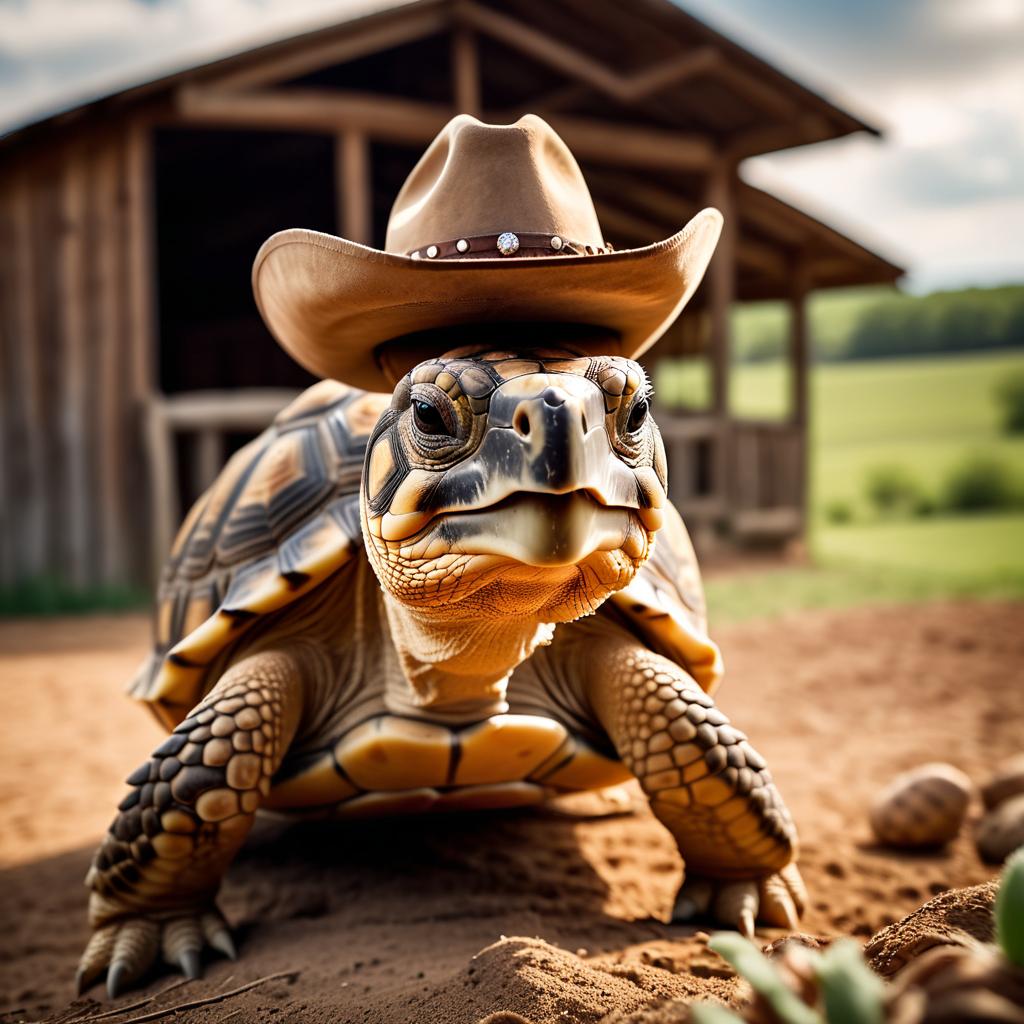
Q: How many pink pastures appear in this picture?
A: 0